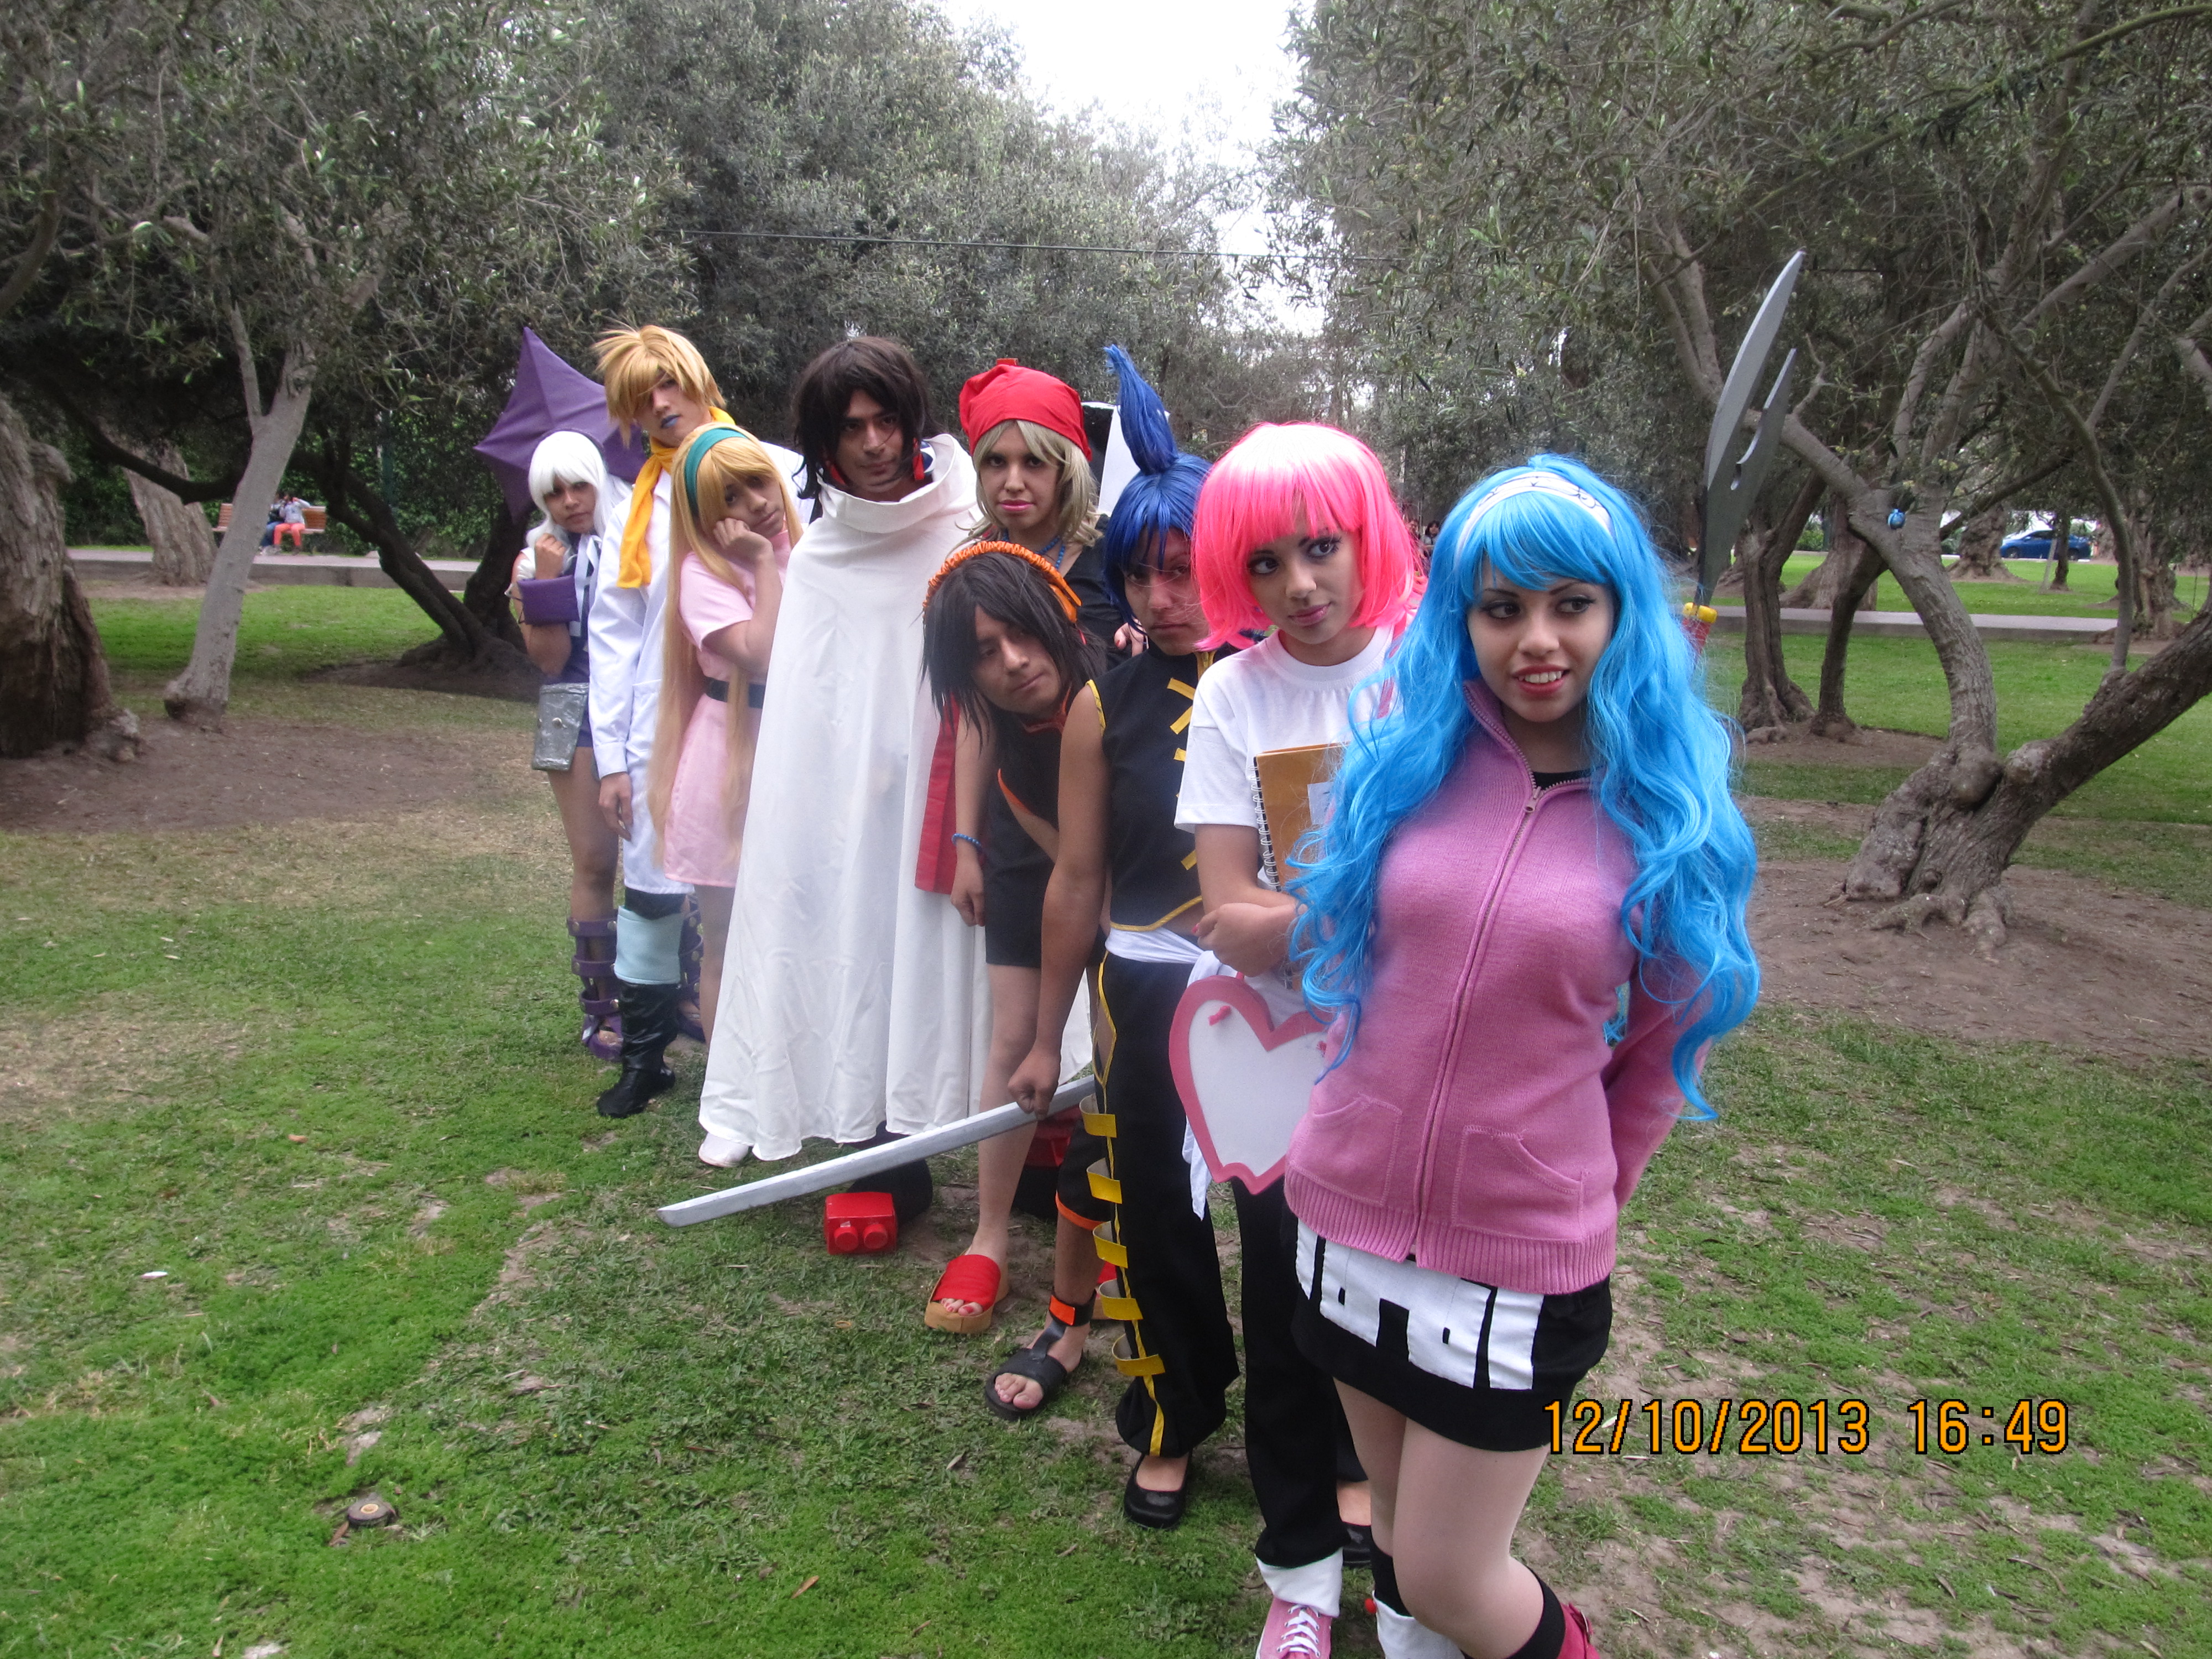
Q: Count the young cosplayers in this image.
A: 9